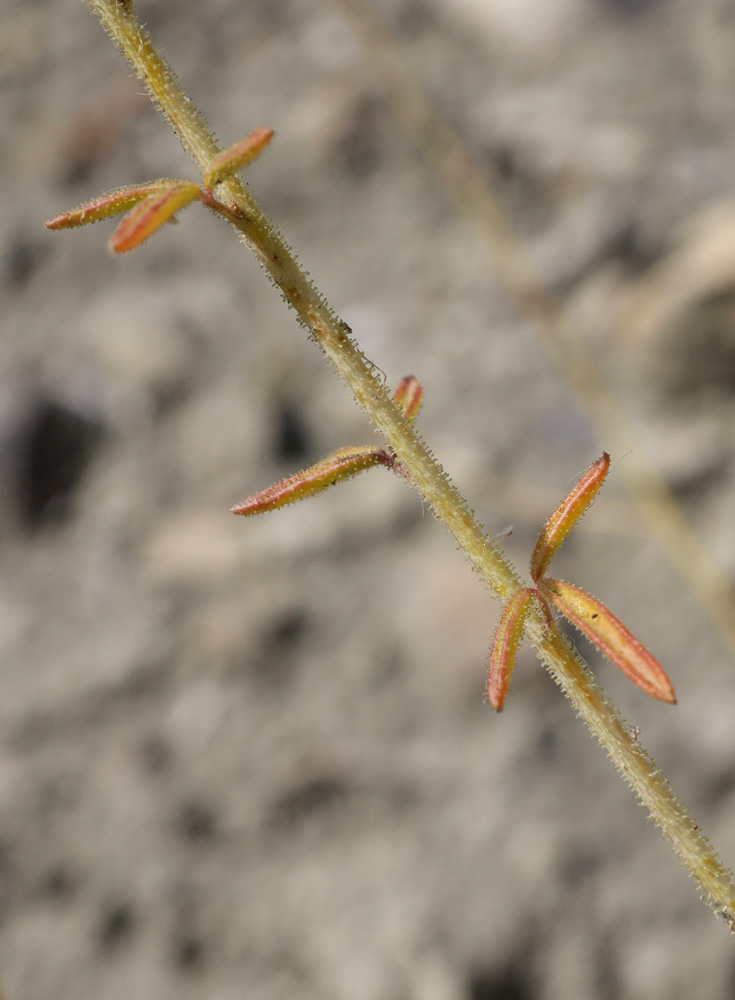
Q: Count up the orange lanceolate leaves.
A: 8